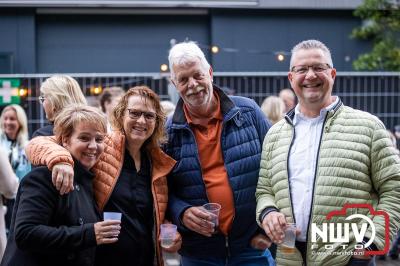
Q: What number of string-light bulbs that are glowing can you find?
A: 5